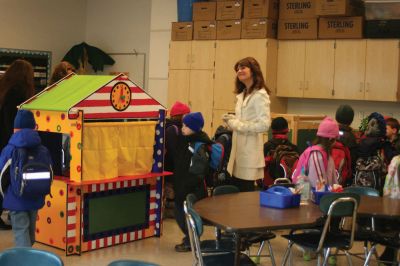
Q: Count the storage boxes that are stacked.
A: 11